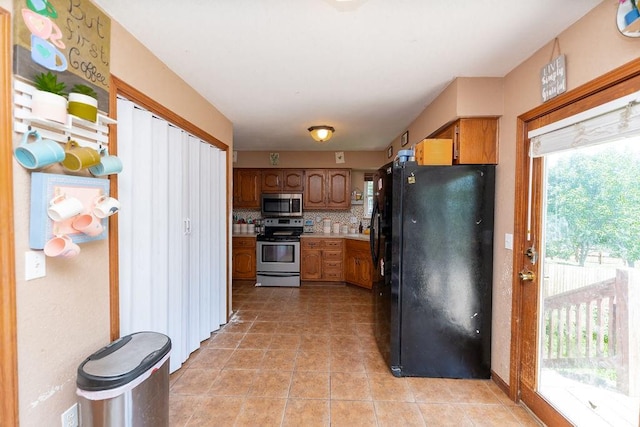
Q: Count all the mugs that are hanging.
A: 7